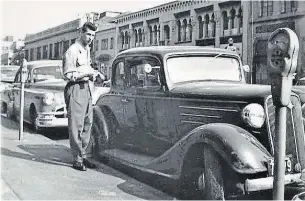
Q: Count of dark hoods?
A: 1